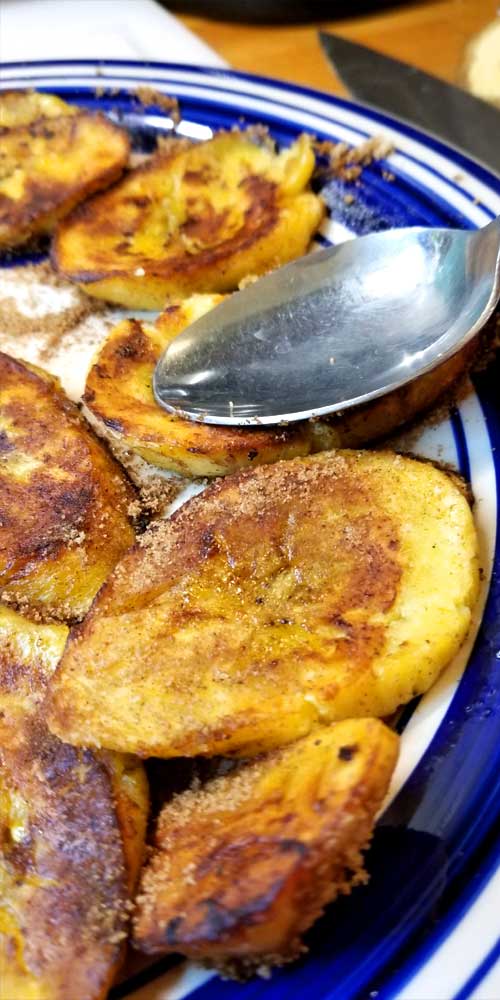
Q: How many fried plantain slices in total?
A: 7